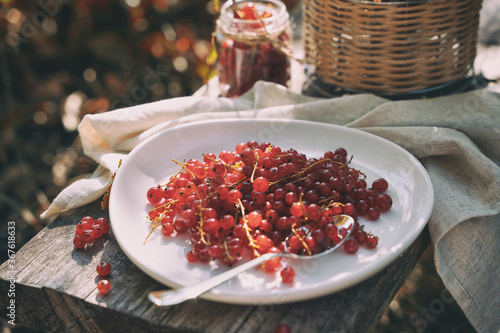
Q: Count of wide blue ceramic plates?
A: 0